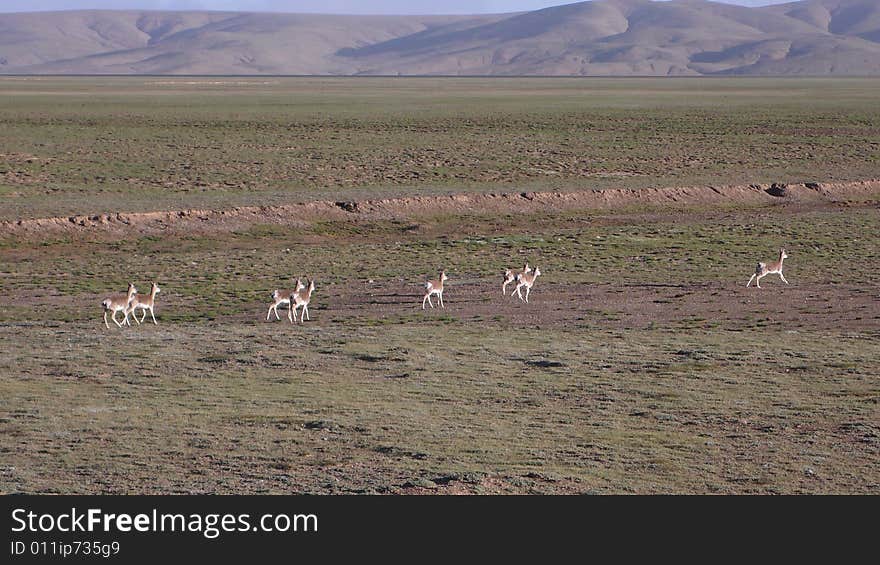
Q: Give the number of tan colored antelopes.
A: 8